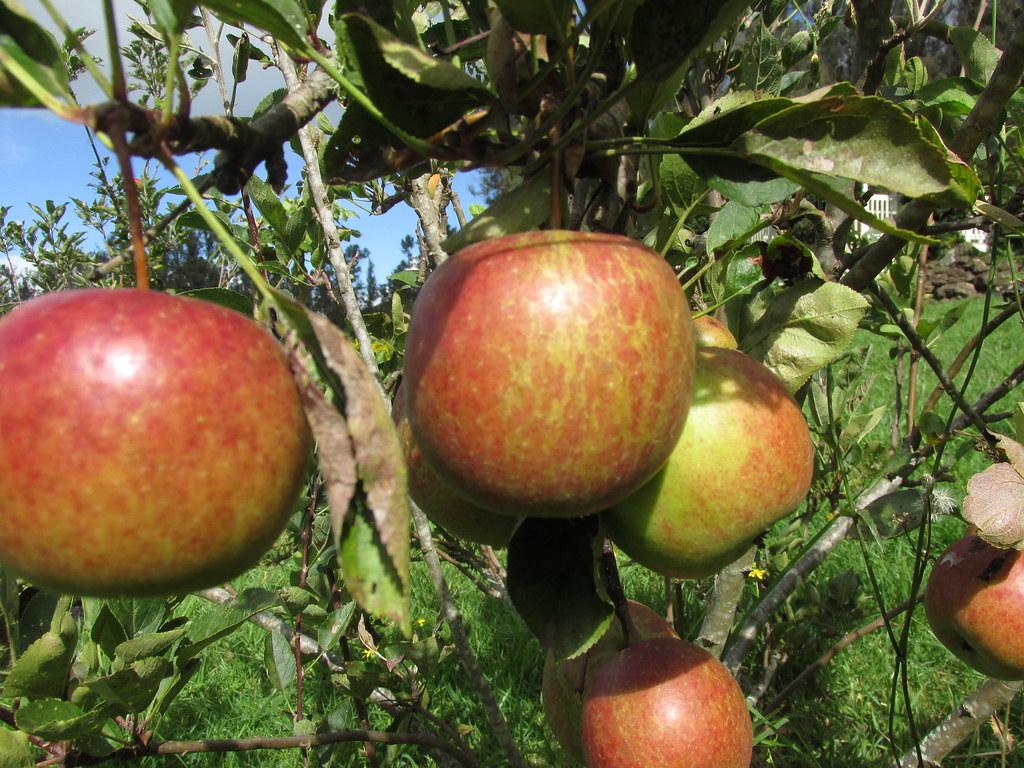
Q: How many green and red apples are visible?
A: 8